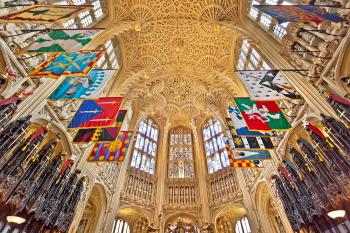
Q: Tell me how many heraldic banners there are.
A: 14